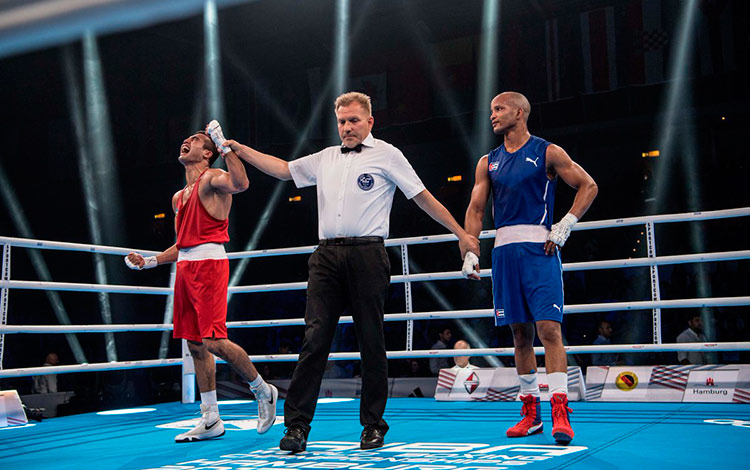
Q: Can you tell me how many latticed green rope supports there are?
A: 0